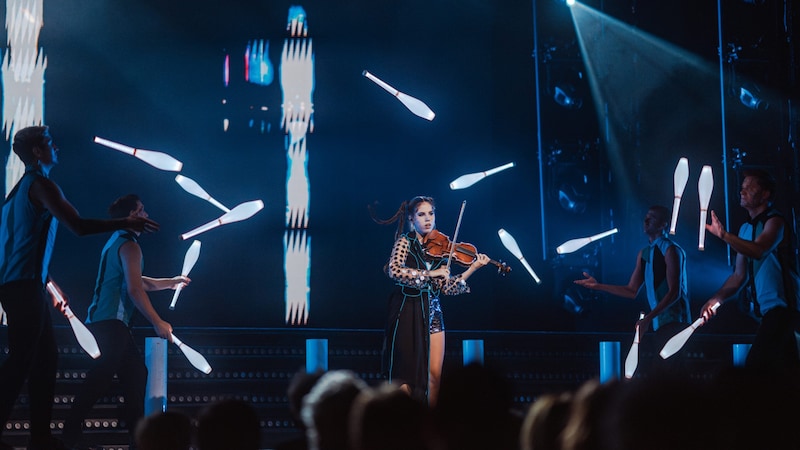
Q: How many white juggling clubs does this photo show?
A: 14